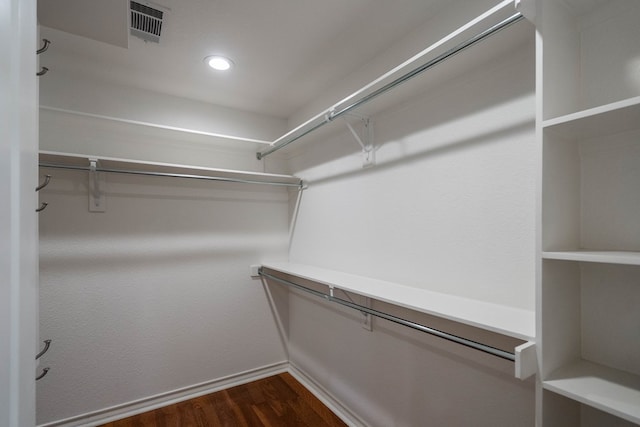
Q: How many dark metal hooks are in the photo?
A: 6